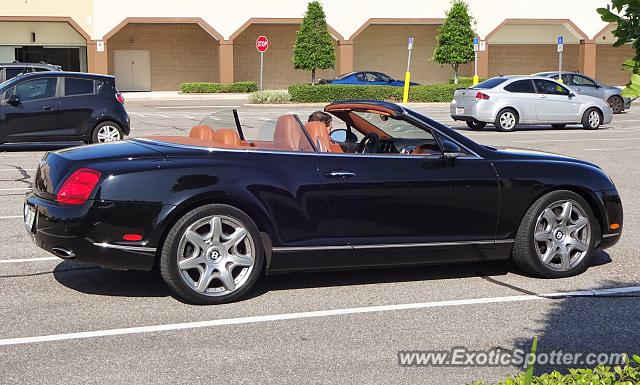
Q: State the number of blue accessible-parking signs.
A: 3